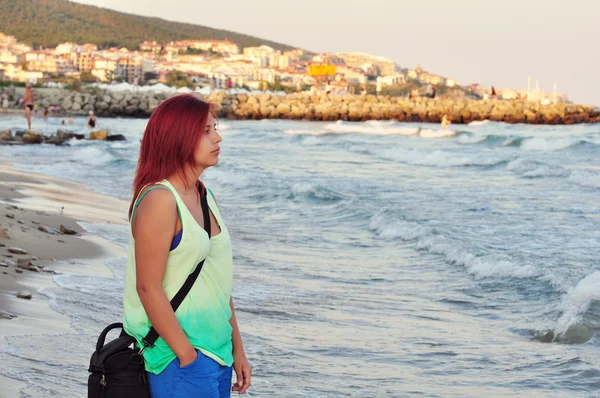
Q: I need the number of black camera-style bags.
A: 1